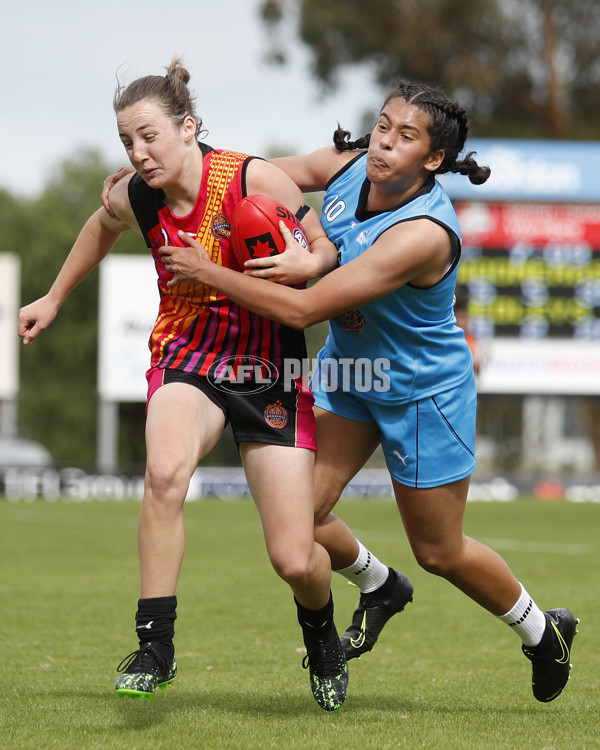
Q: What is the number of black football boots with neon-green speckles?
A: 2